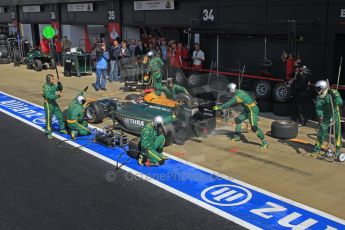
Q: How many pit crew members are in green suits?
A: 7